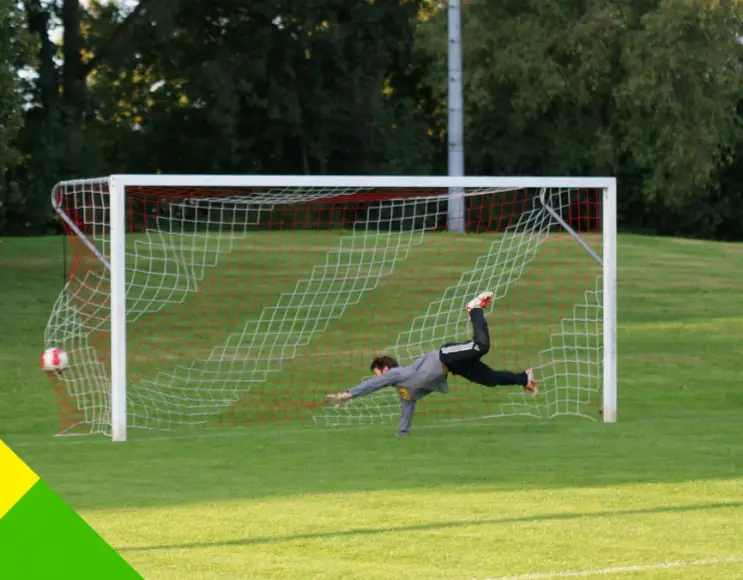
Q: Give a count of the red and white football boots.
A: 2